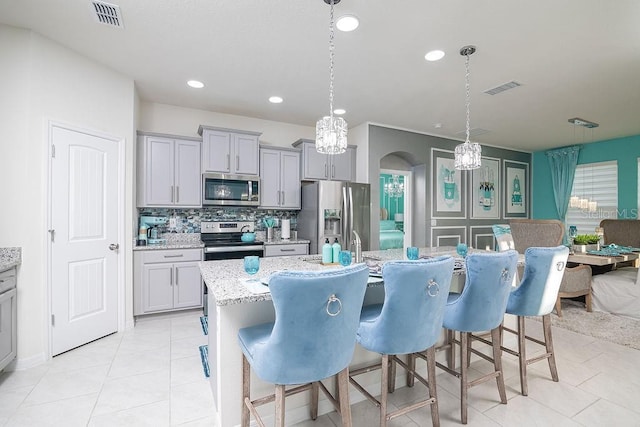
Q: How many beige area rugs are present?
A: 1